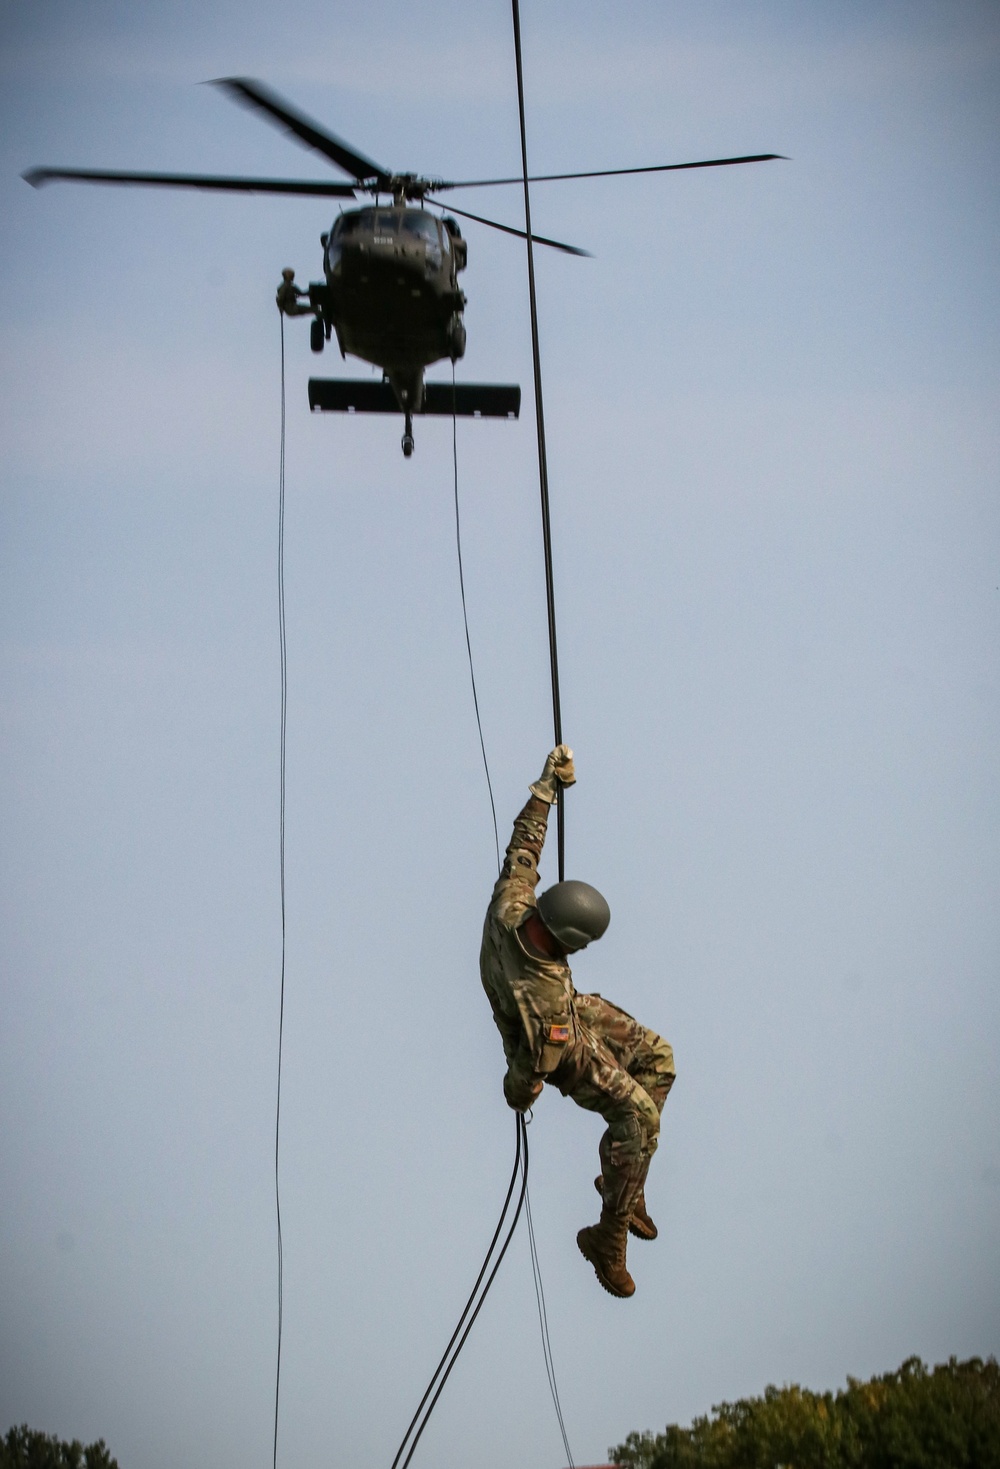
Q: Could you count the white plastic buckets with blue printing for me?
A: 0